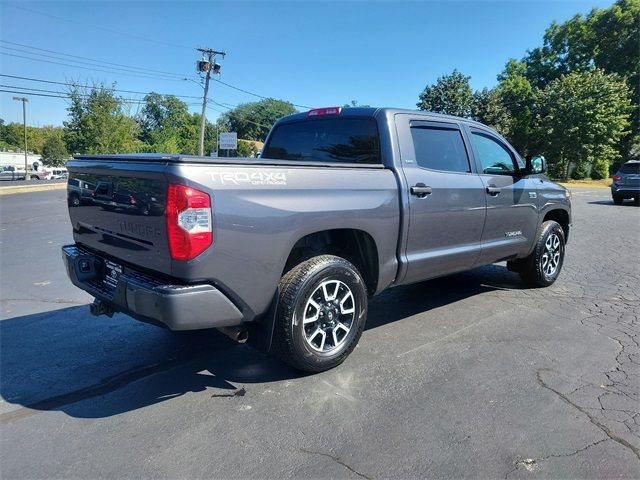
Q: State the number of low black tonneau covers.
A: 1